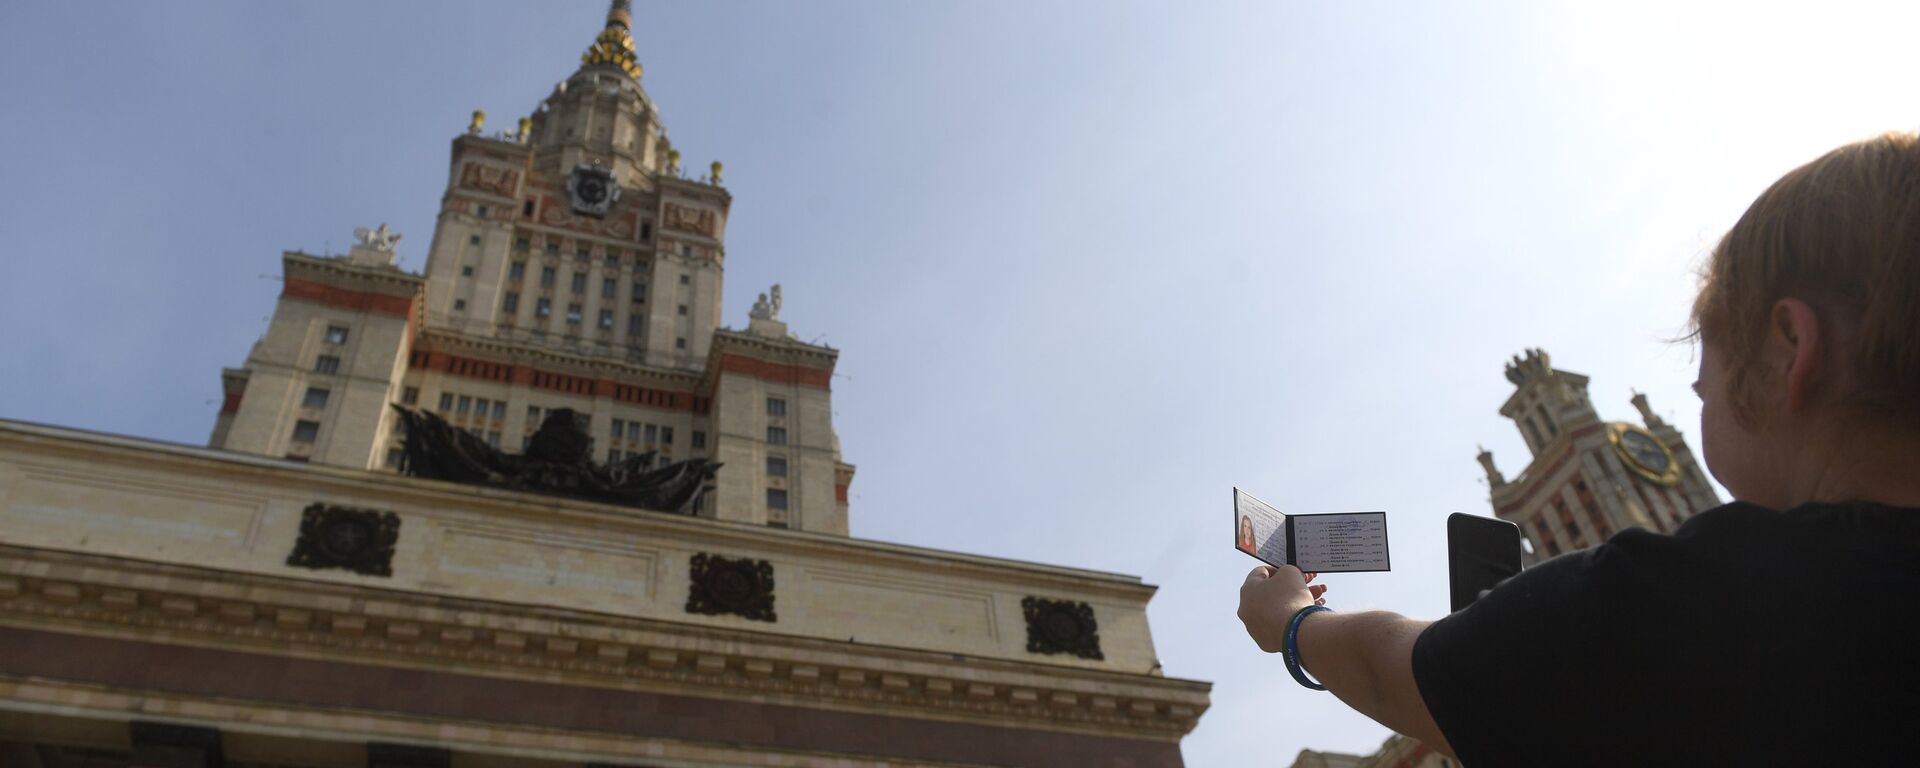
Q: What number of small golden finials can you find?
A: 4